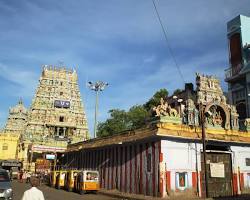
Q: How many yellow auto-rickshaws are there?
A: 4